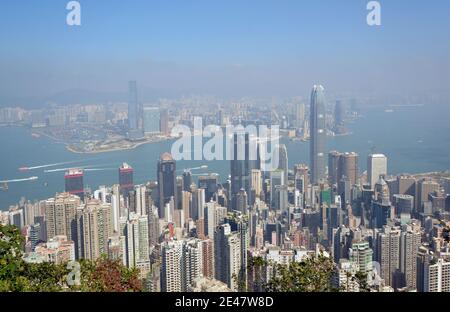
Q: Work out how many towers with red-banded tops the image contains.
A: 2